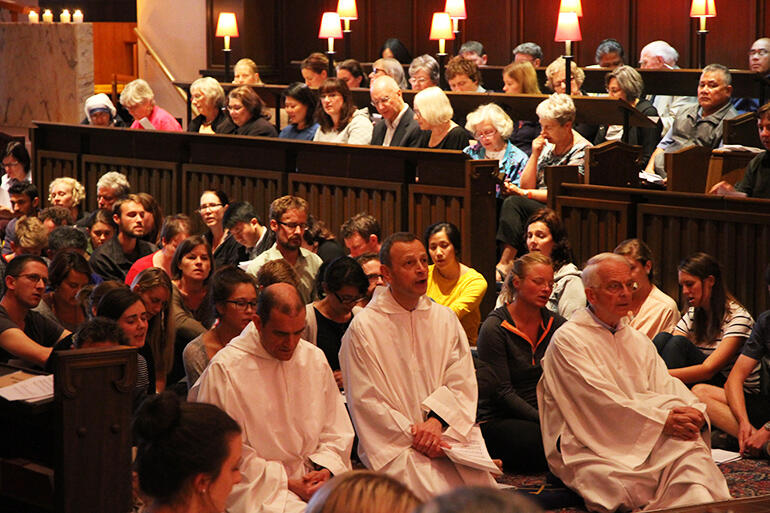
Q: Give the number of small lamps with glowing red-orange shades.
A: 8